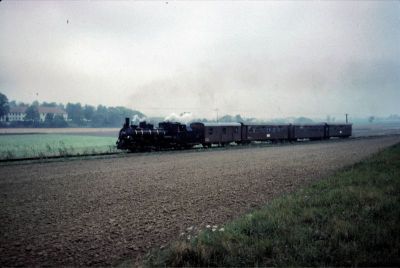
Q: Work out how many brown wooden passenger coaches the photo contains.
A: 4